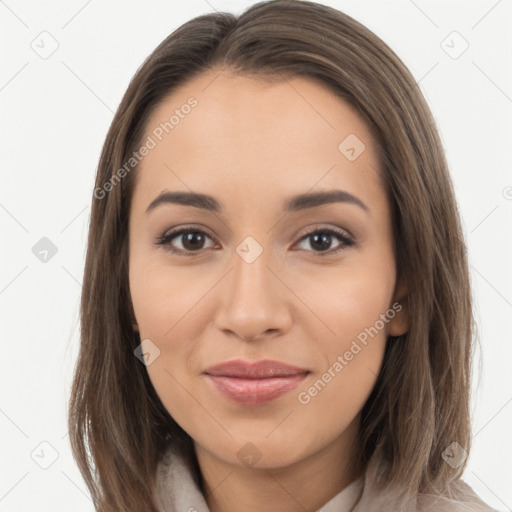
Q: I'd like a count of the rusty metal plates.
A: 0